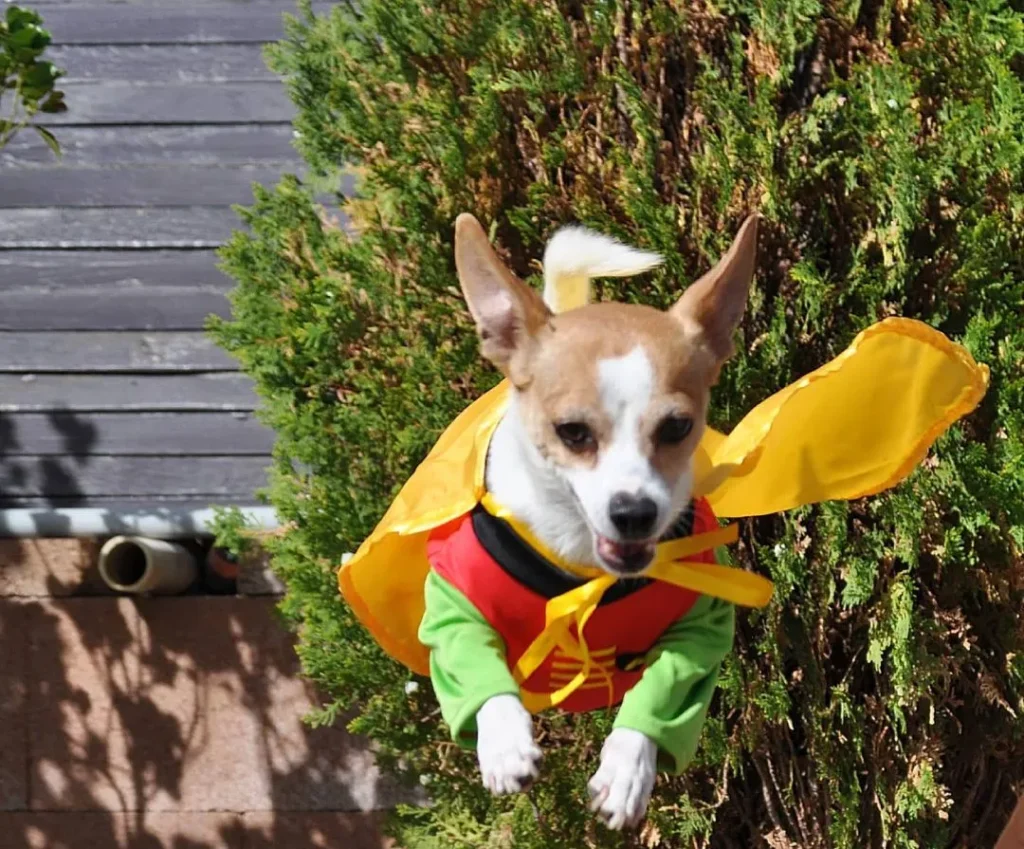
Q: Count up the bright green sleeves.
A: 2